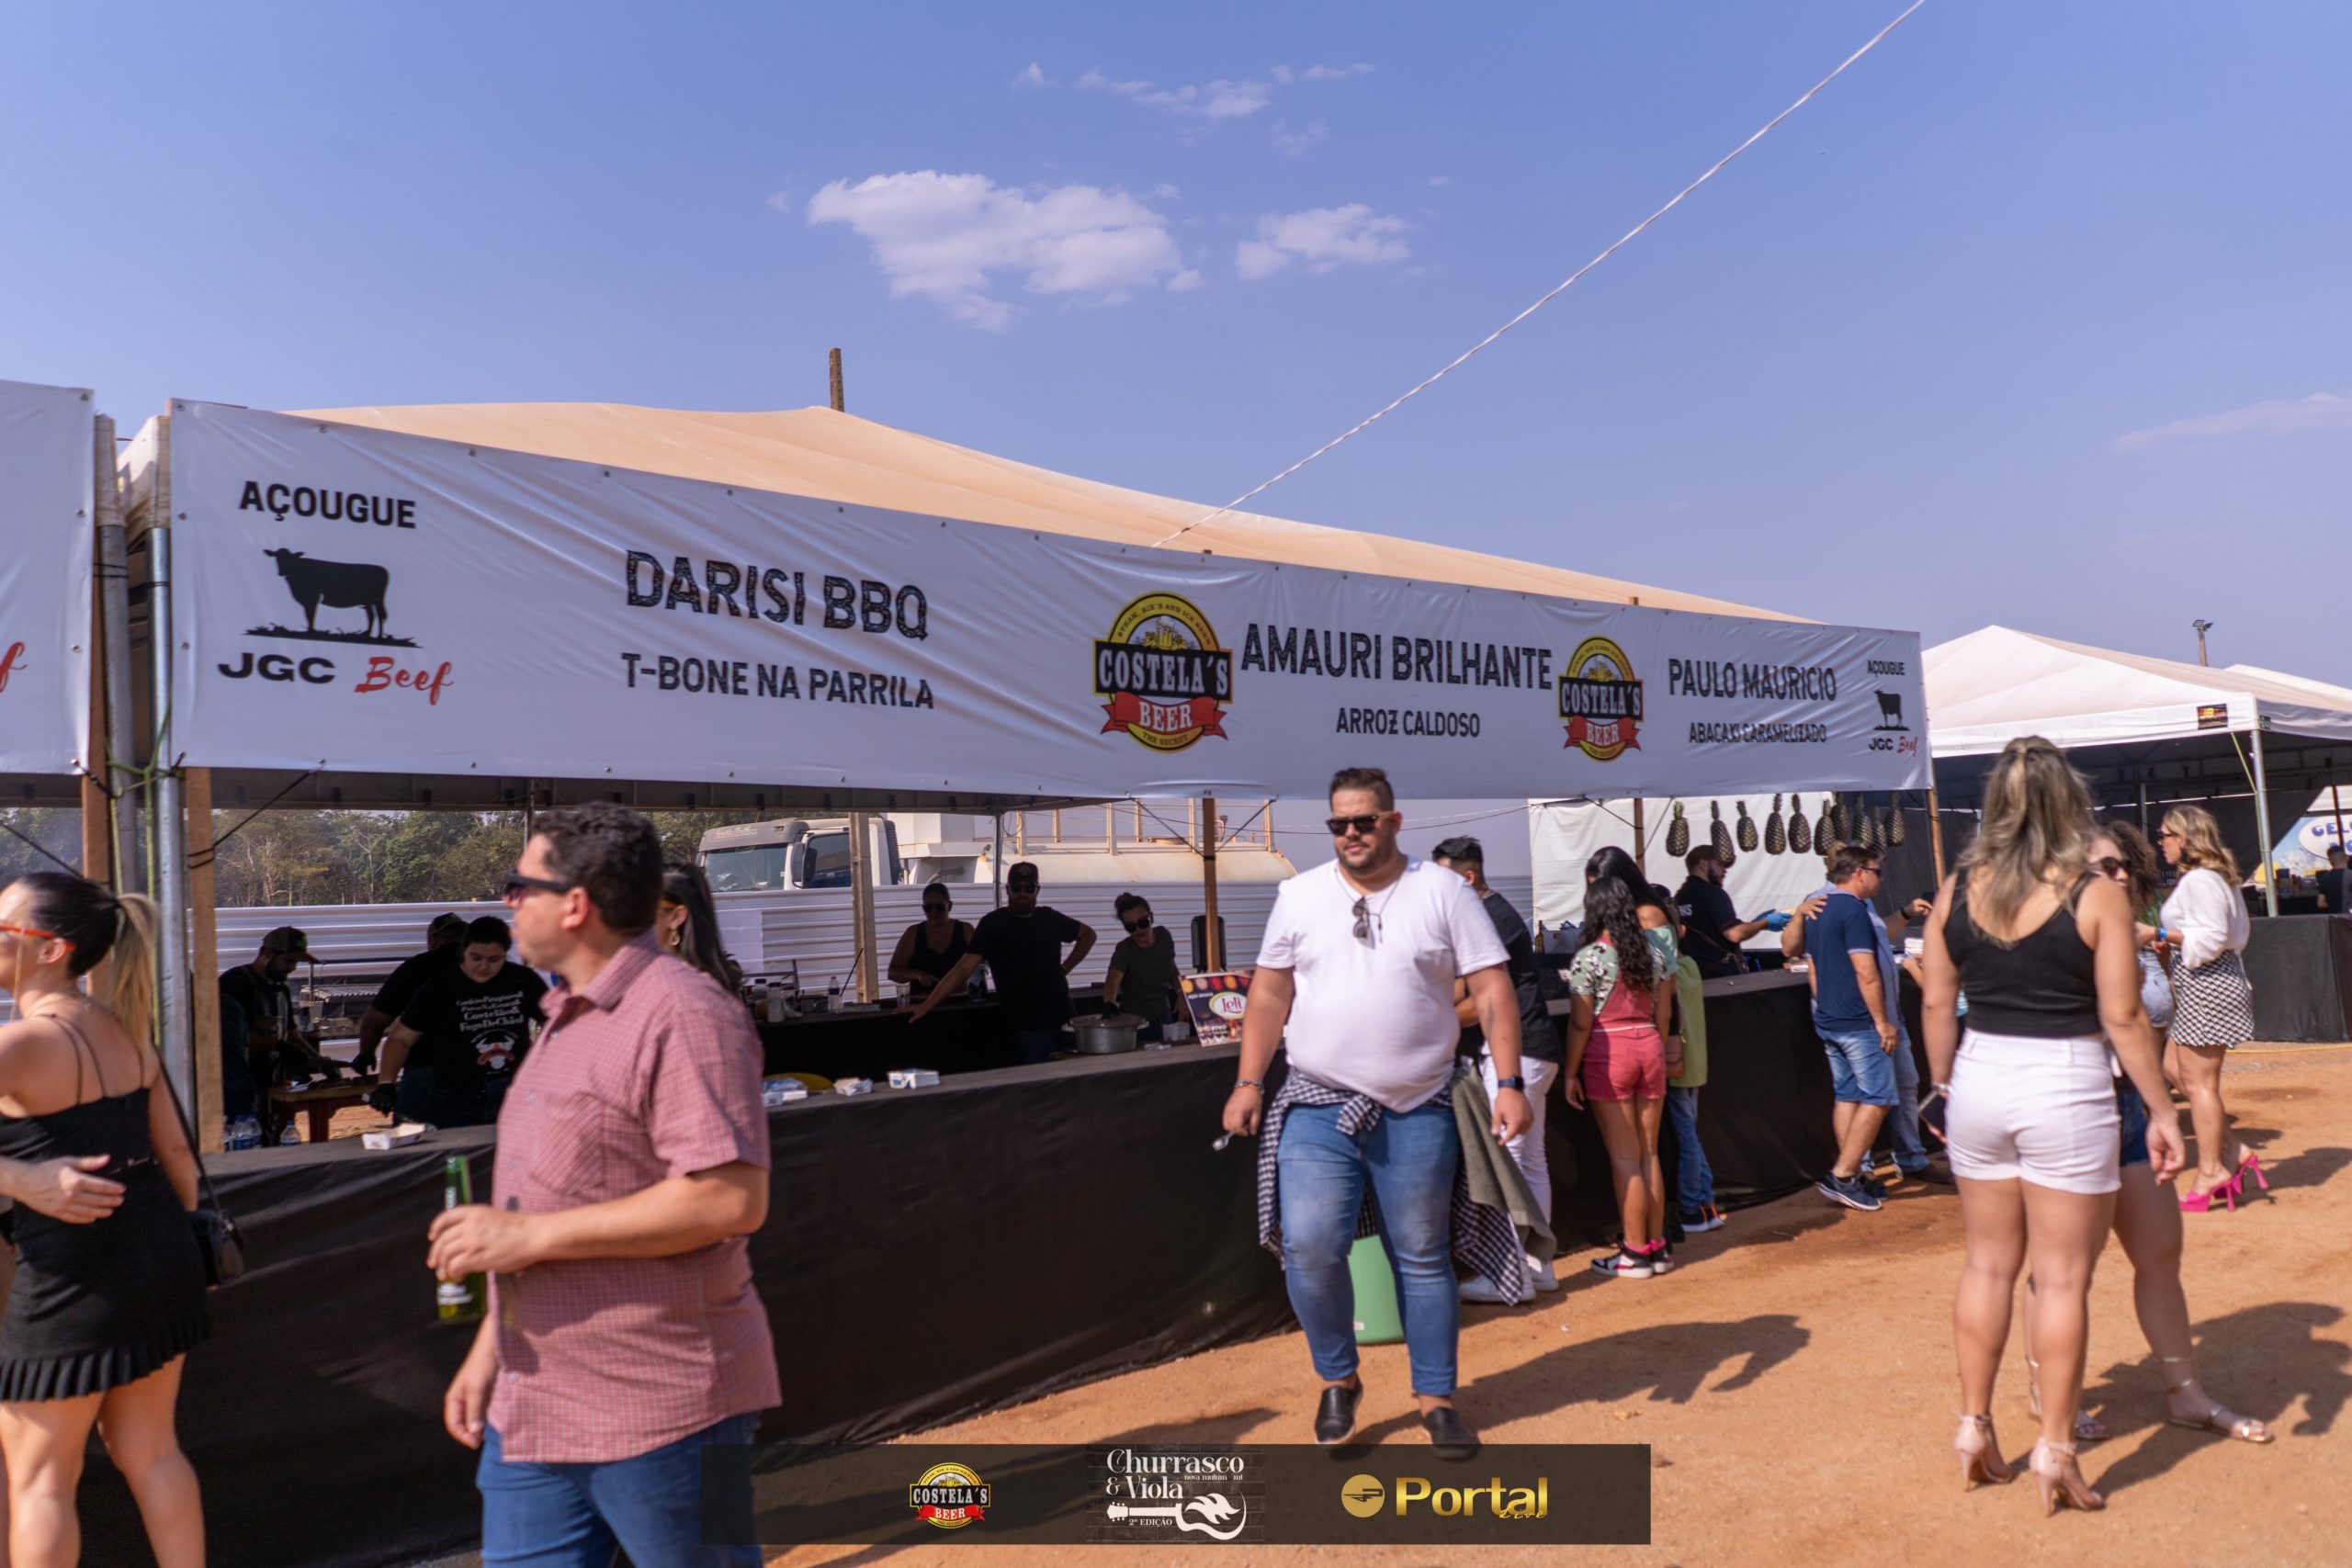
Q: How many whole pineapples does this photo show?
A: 10